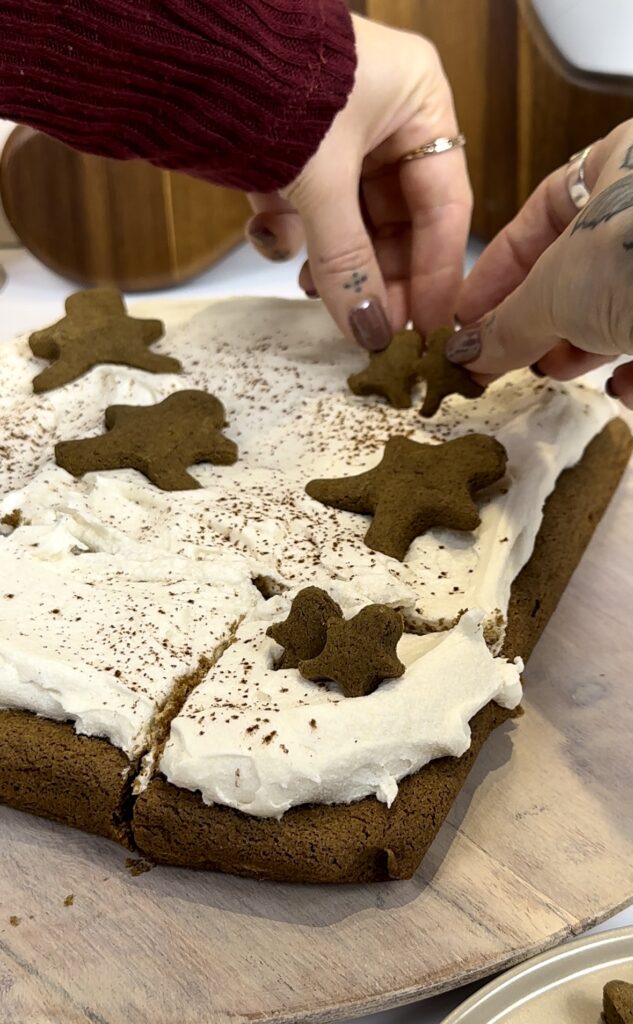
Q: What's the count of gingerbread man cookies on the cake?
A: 7